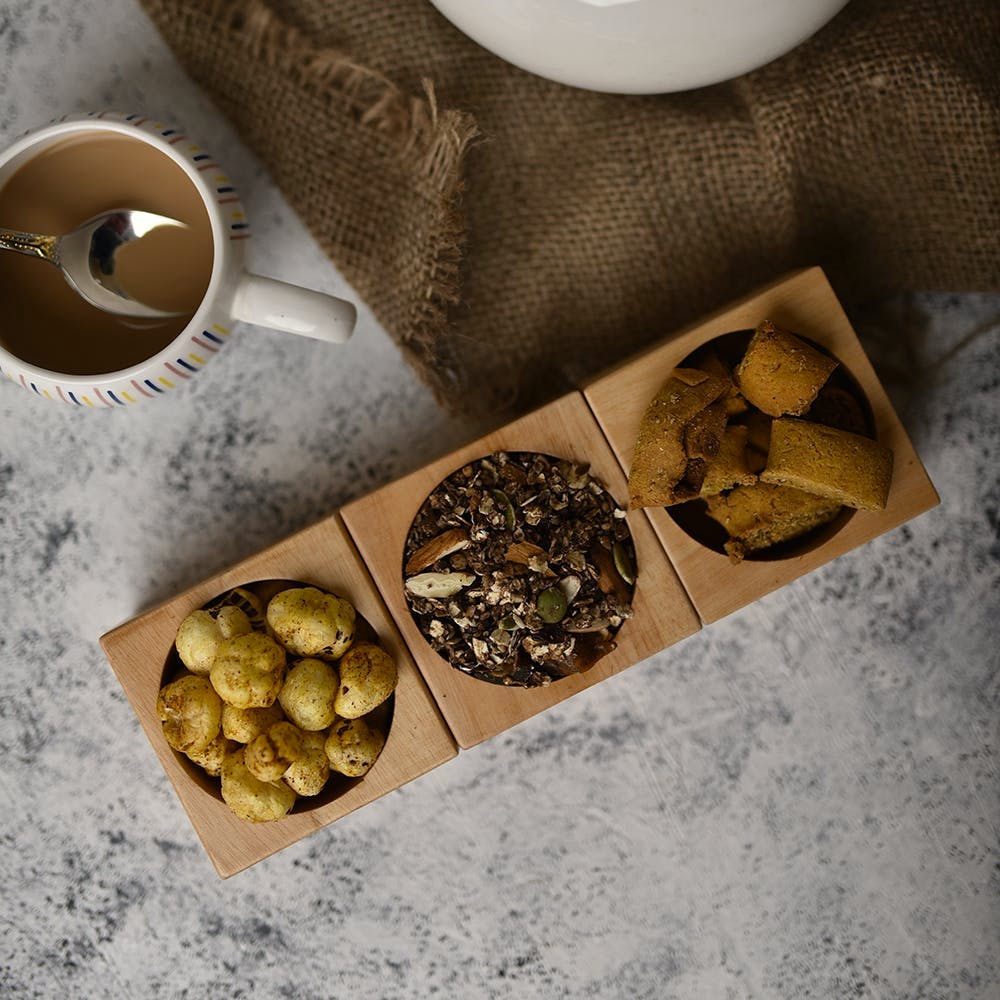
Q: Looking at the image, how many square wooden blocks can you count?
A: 3